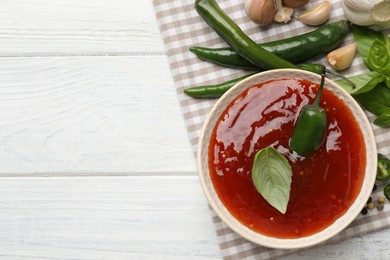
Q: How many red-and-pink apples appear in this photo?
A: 0